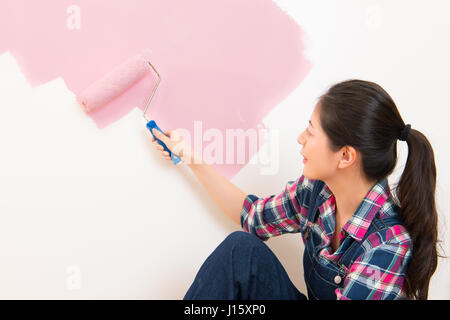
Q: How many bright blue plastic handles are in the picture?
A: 1